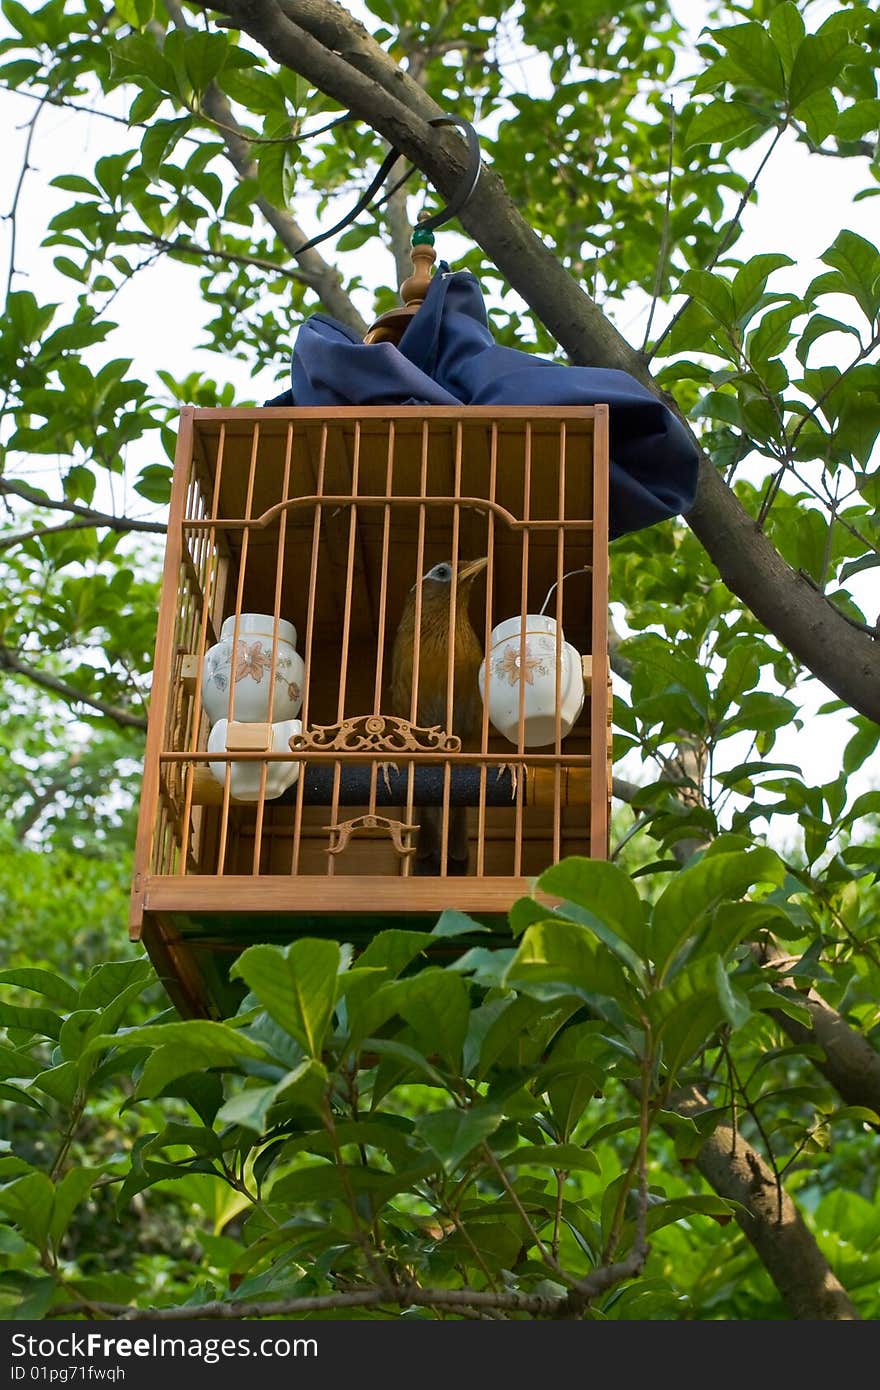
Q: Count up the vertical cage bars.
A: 11